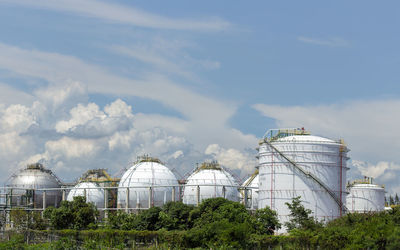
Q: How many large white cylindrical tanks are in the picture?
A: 2